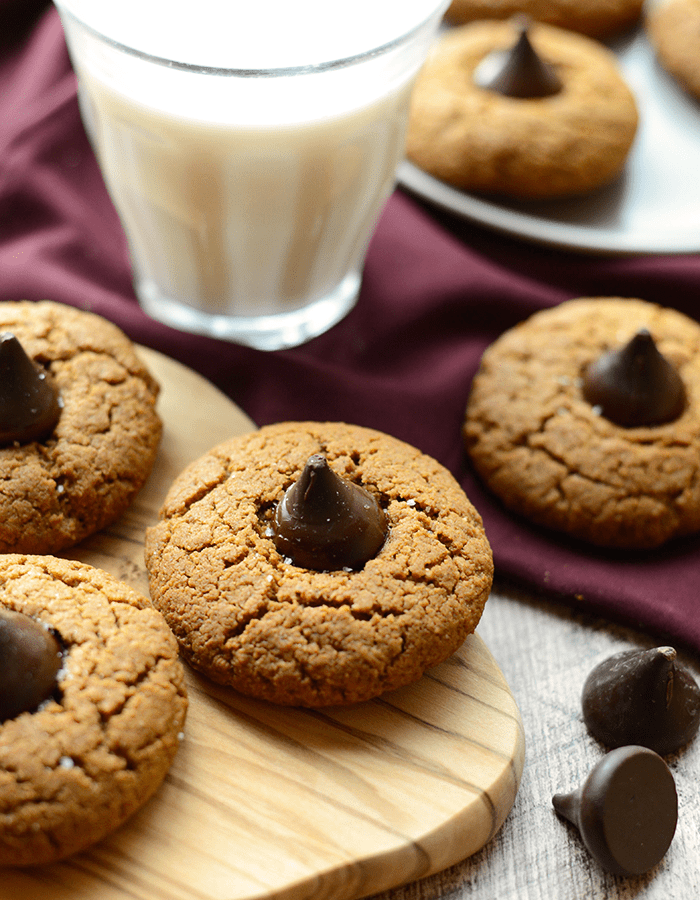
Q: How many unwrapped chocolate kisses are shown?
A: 7